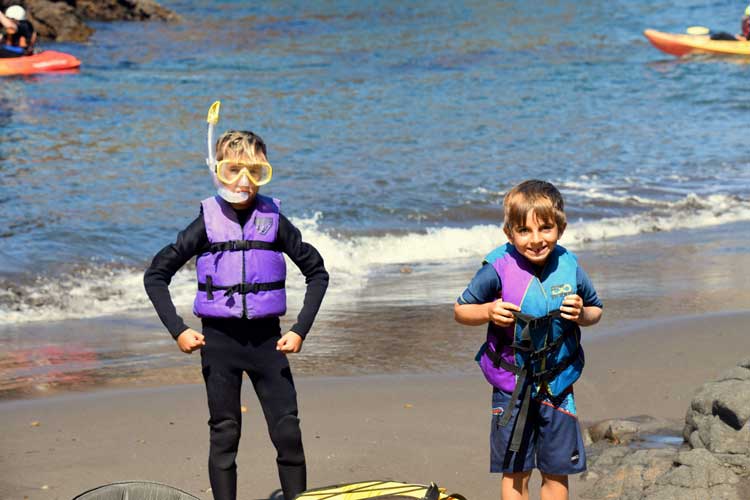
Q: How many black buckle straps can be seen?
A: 5